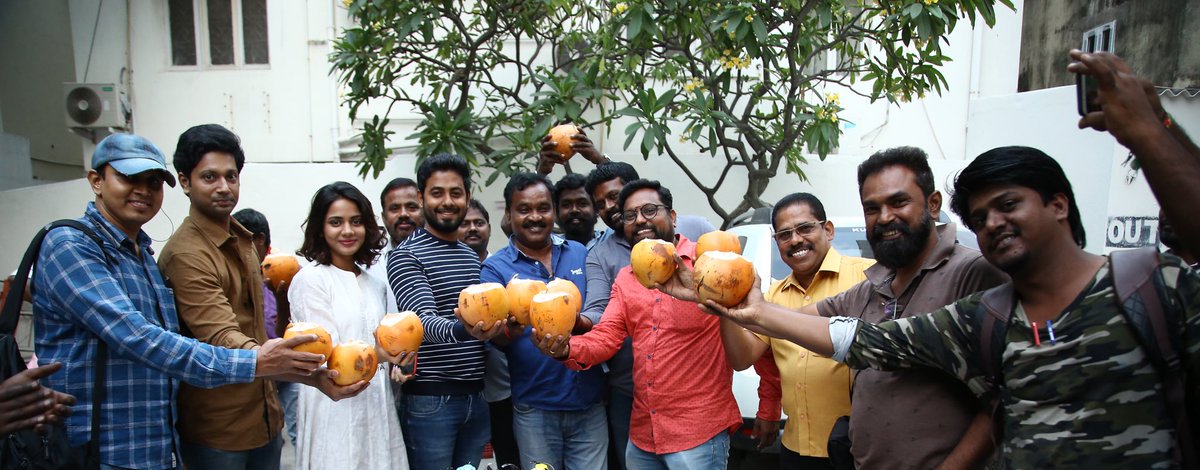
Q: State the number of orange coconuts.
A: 12